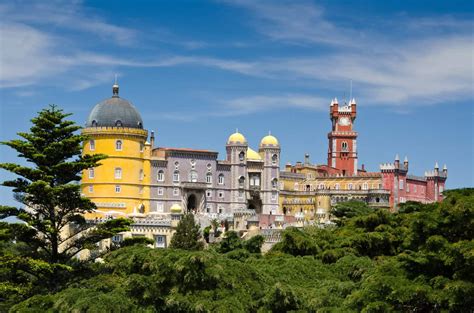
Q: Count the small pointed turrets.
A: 8